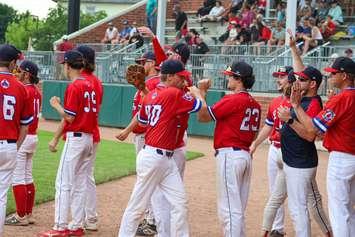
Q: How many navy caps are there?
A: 11